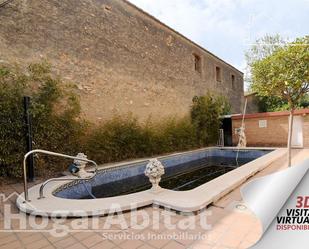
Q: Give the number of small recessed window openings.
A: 3